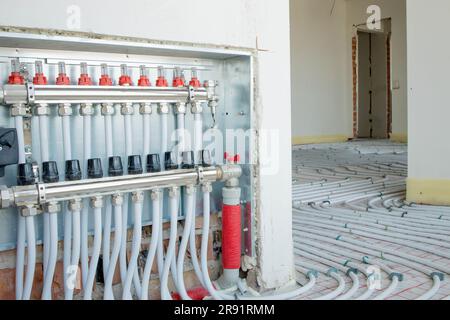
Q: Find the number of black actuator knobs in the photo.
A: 10